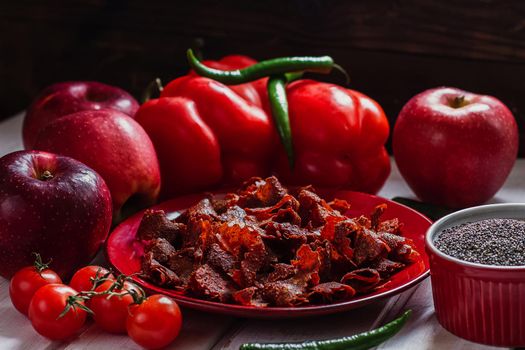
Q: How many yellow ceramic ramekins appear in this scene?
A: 0